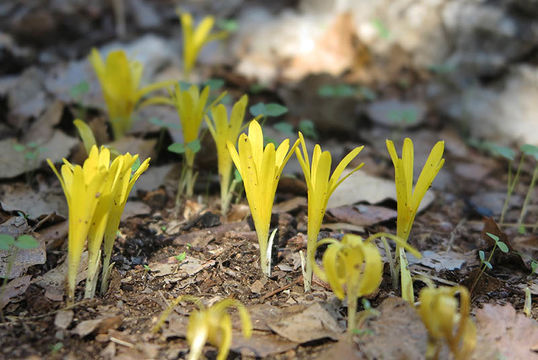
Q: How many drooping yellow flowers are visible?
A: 3